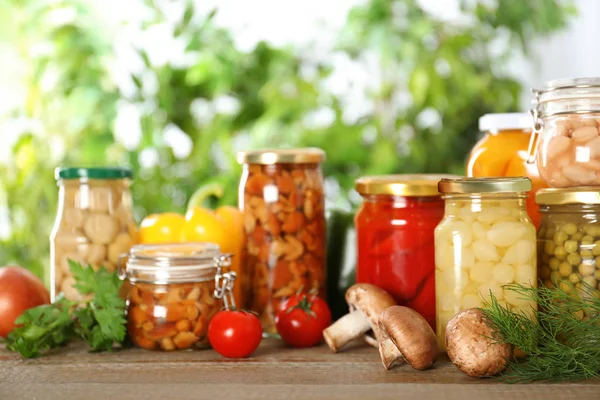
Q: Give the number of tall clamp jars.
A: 0